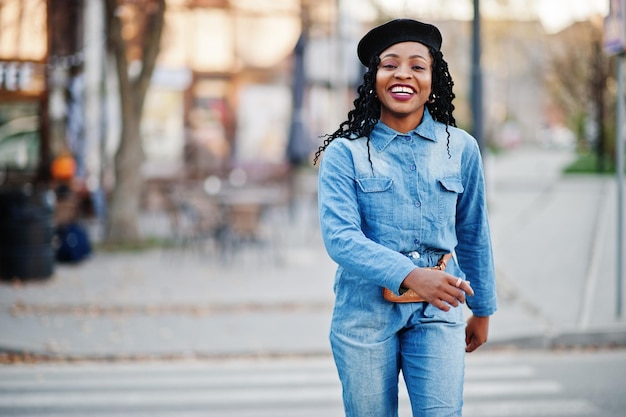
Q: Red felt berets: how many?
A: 0